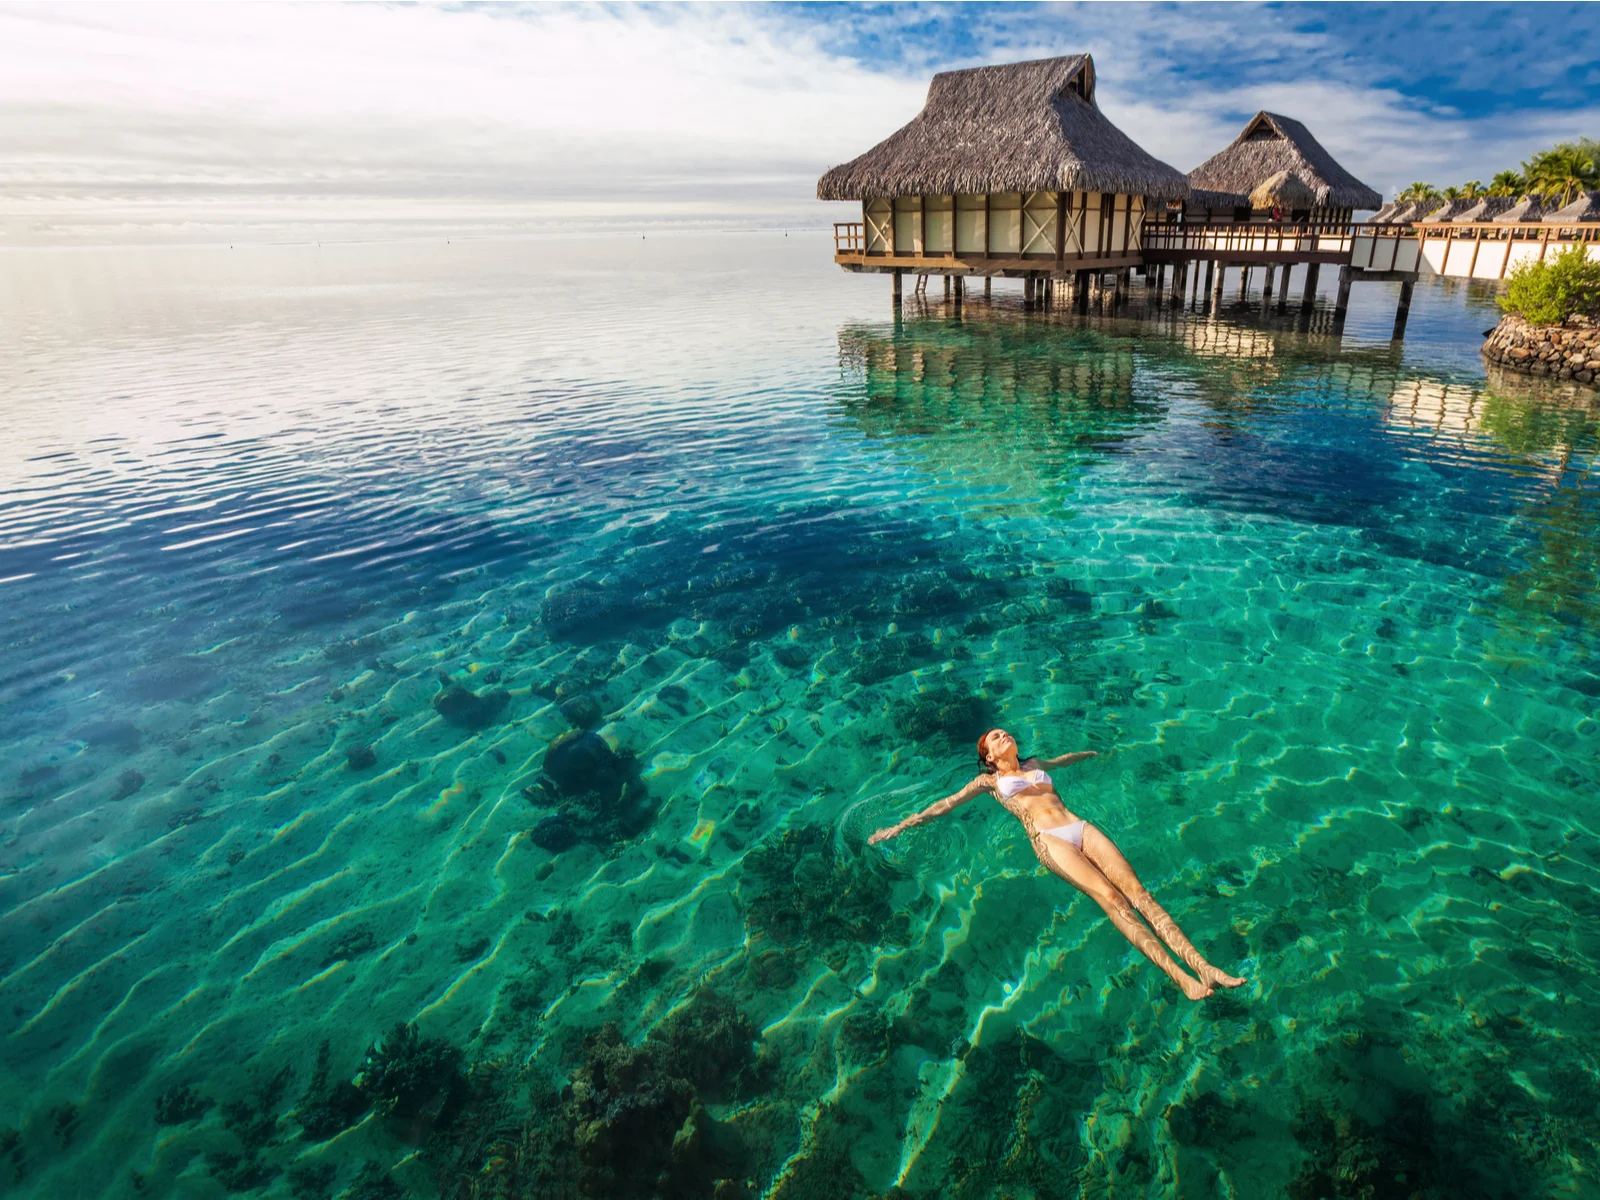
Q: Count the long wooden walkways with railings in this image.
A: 1